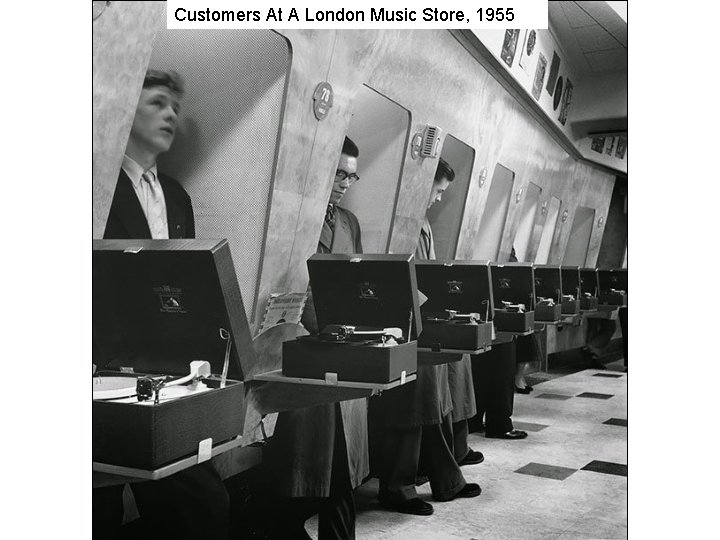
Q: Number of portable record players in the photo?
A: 8